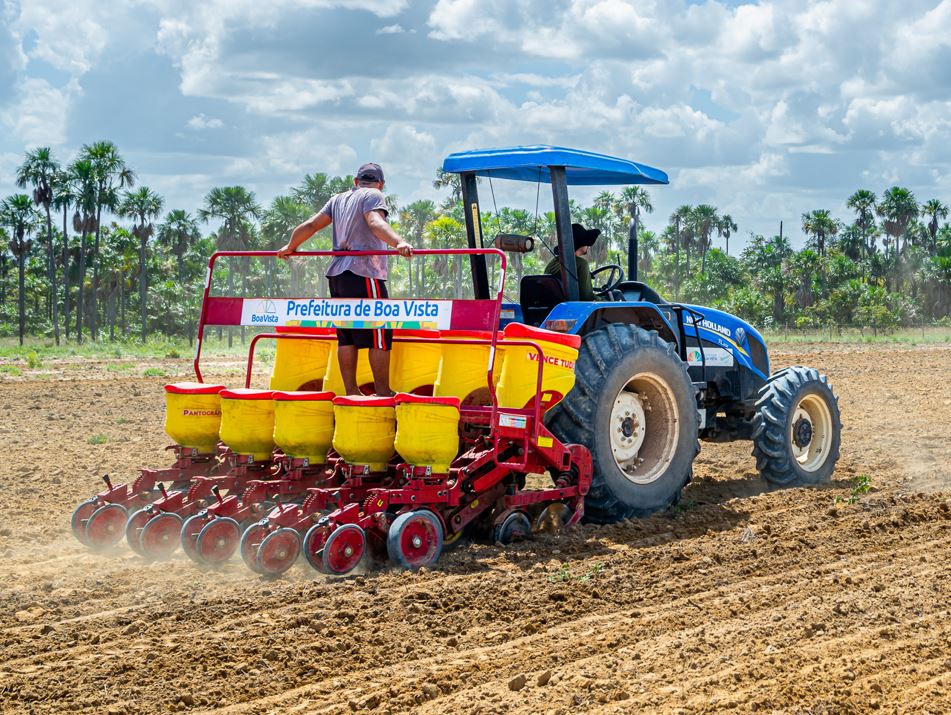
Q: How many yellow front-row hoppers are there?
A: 5